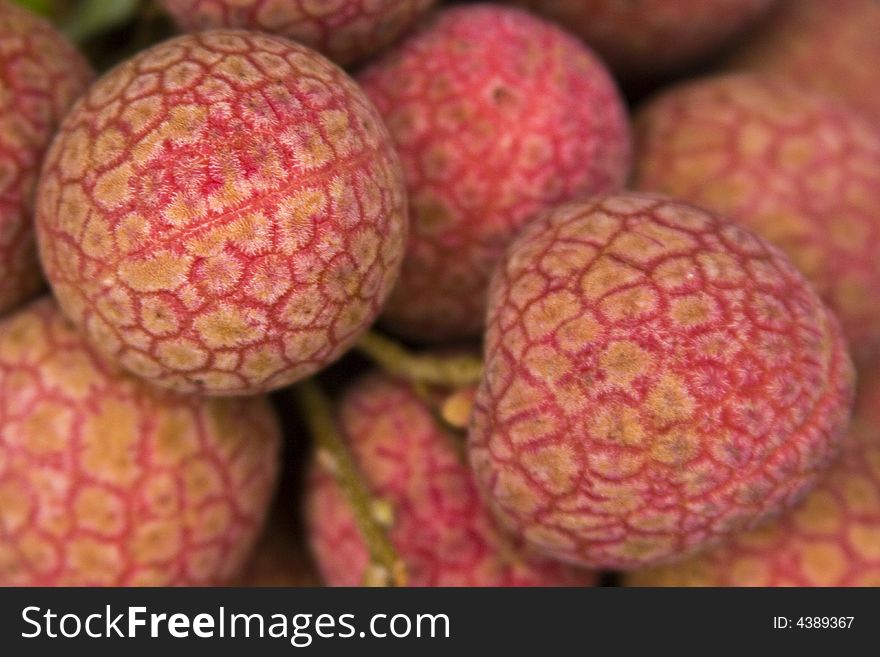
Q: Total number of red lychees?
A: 11